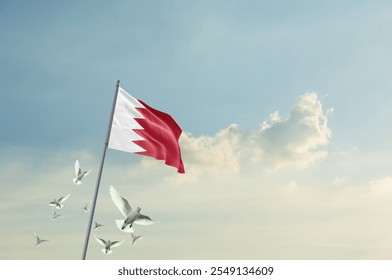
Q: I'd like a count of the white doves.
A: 9